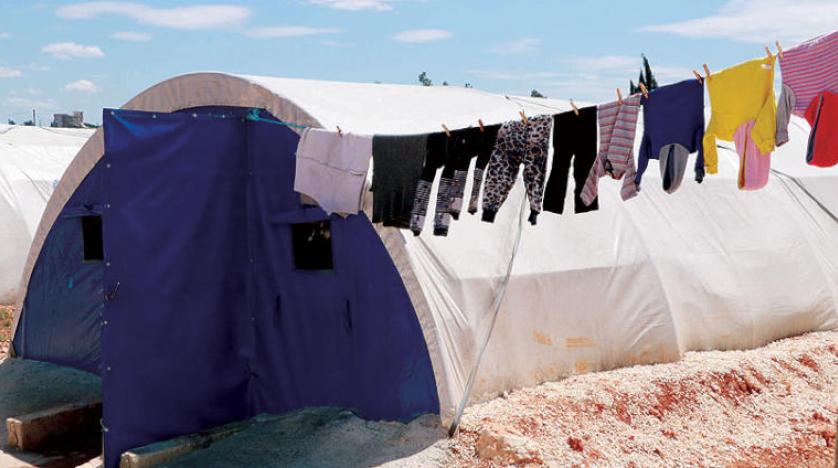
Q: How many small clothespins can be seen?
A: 11